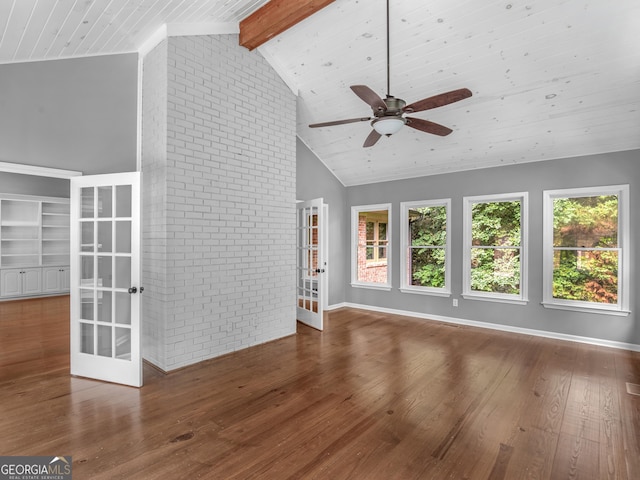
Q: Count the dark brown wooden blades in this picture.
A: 5